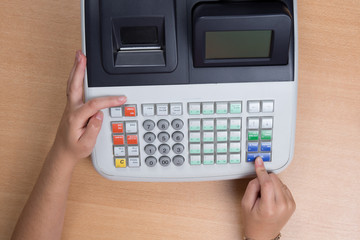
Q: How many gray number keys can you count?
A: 12